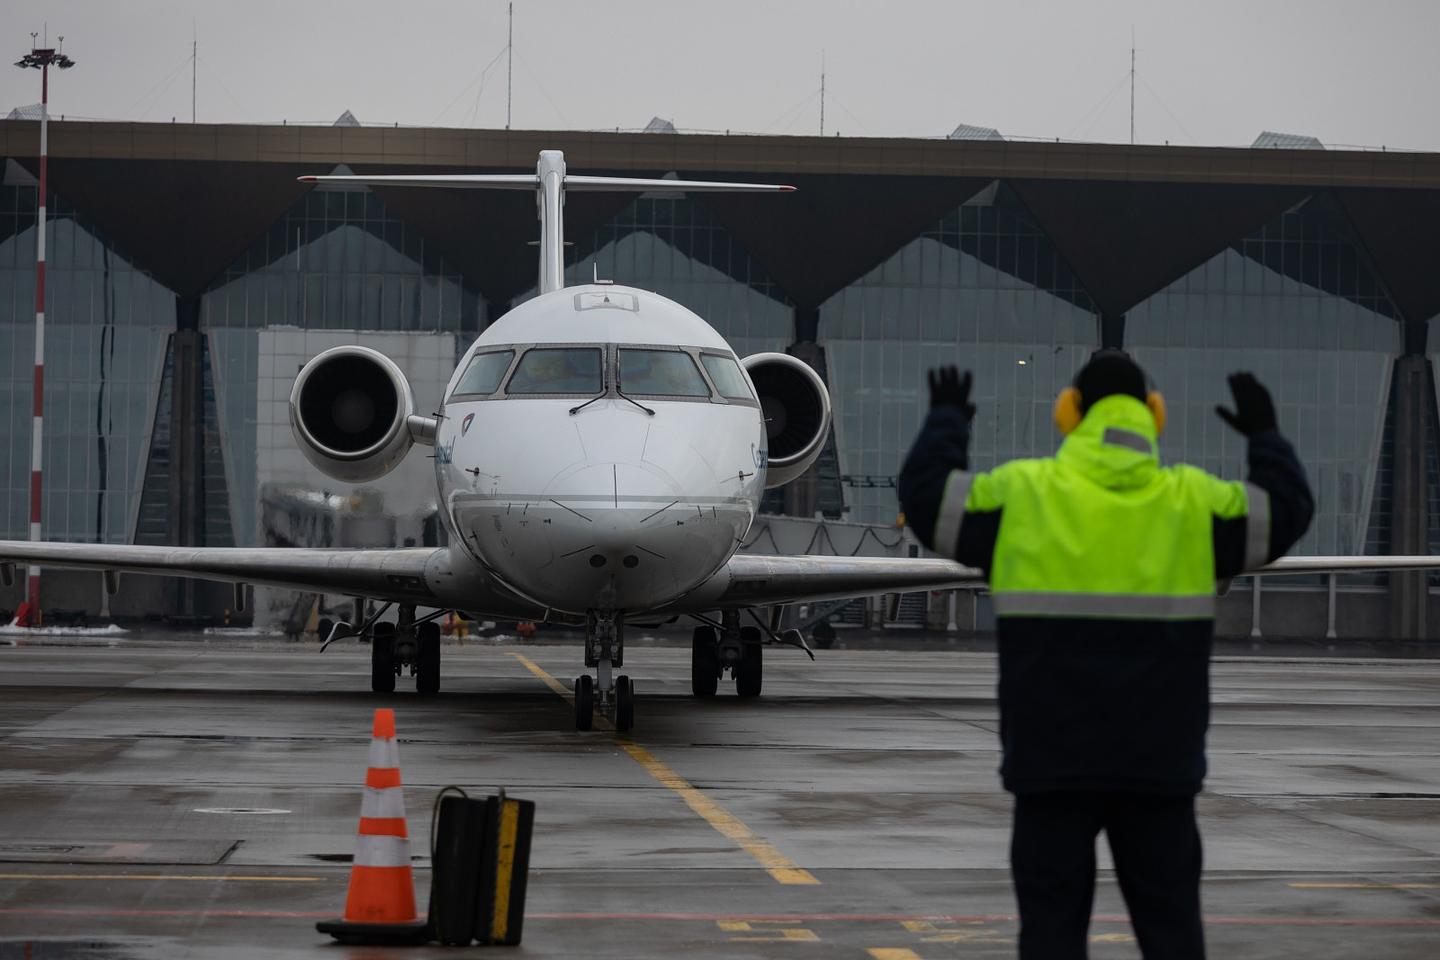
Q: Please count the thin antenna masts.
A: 4